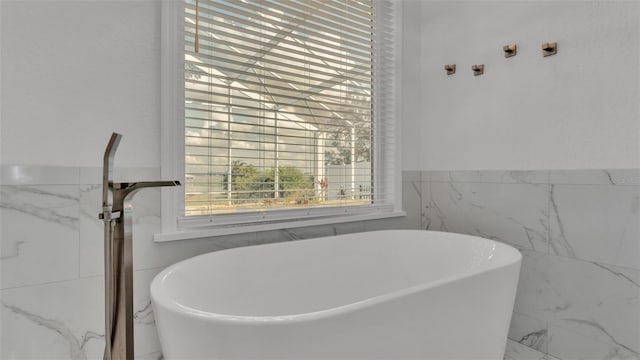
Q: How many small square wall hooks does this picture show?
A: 4